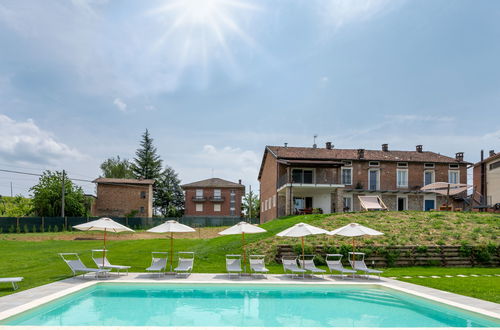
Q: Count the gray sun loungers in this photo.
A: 11